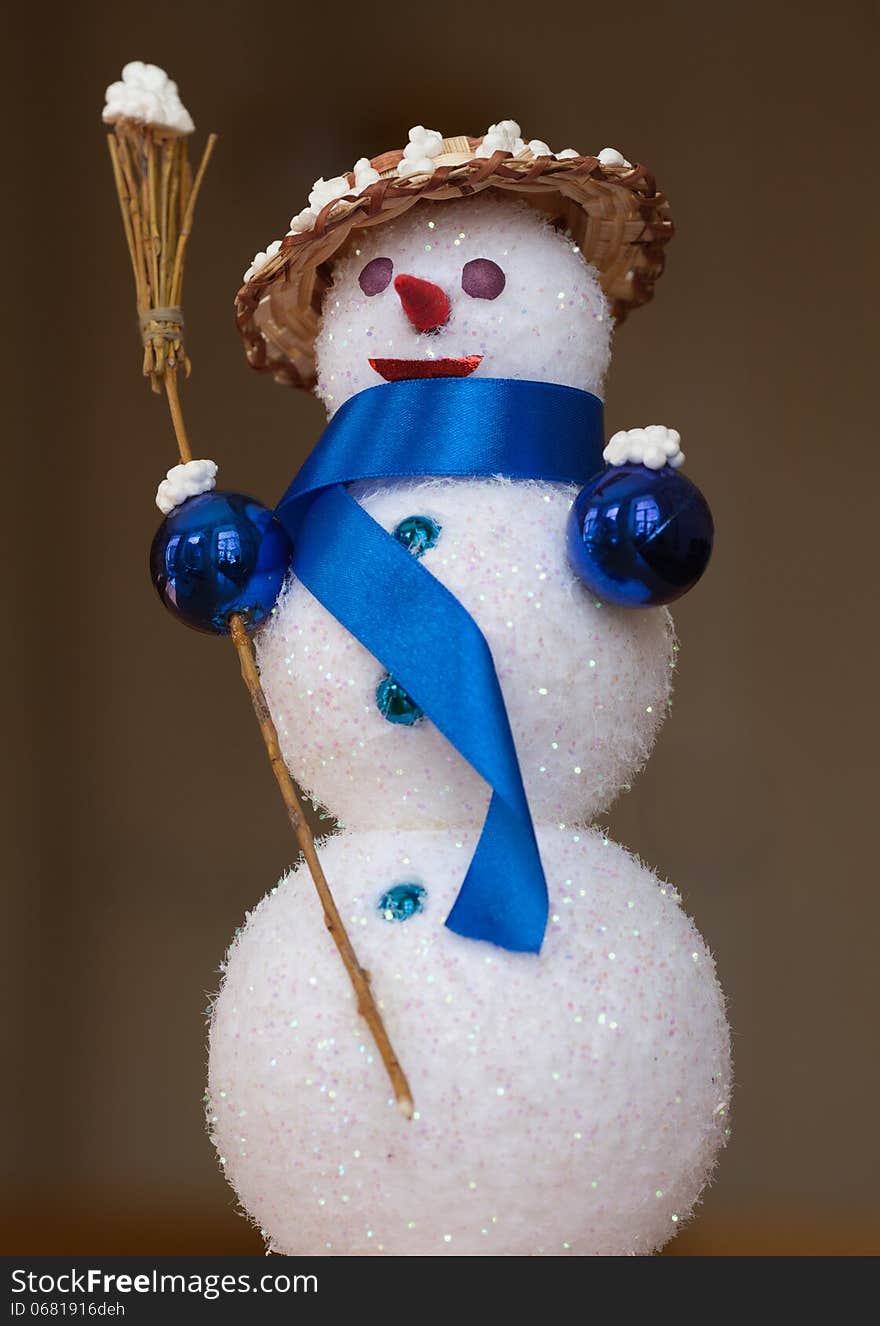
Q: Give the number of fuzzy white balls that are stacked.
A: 3